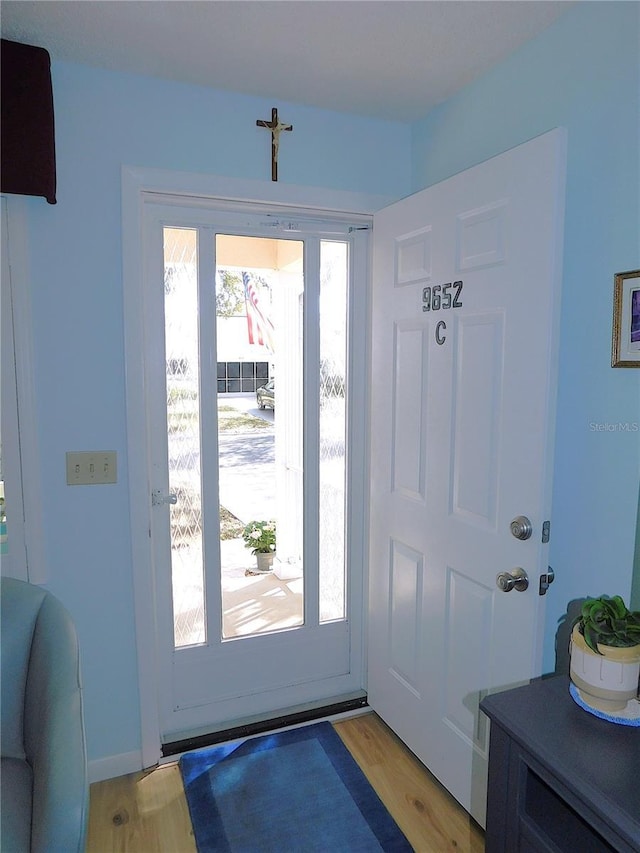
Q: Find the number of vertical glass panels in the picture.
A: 3